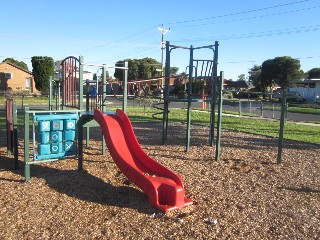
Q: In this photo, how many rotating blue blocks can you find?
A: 9